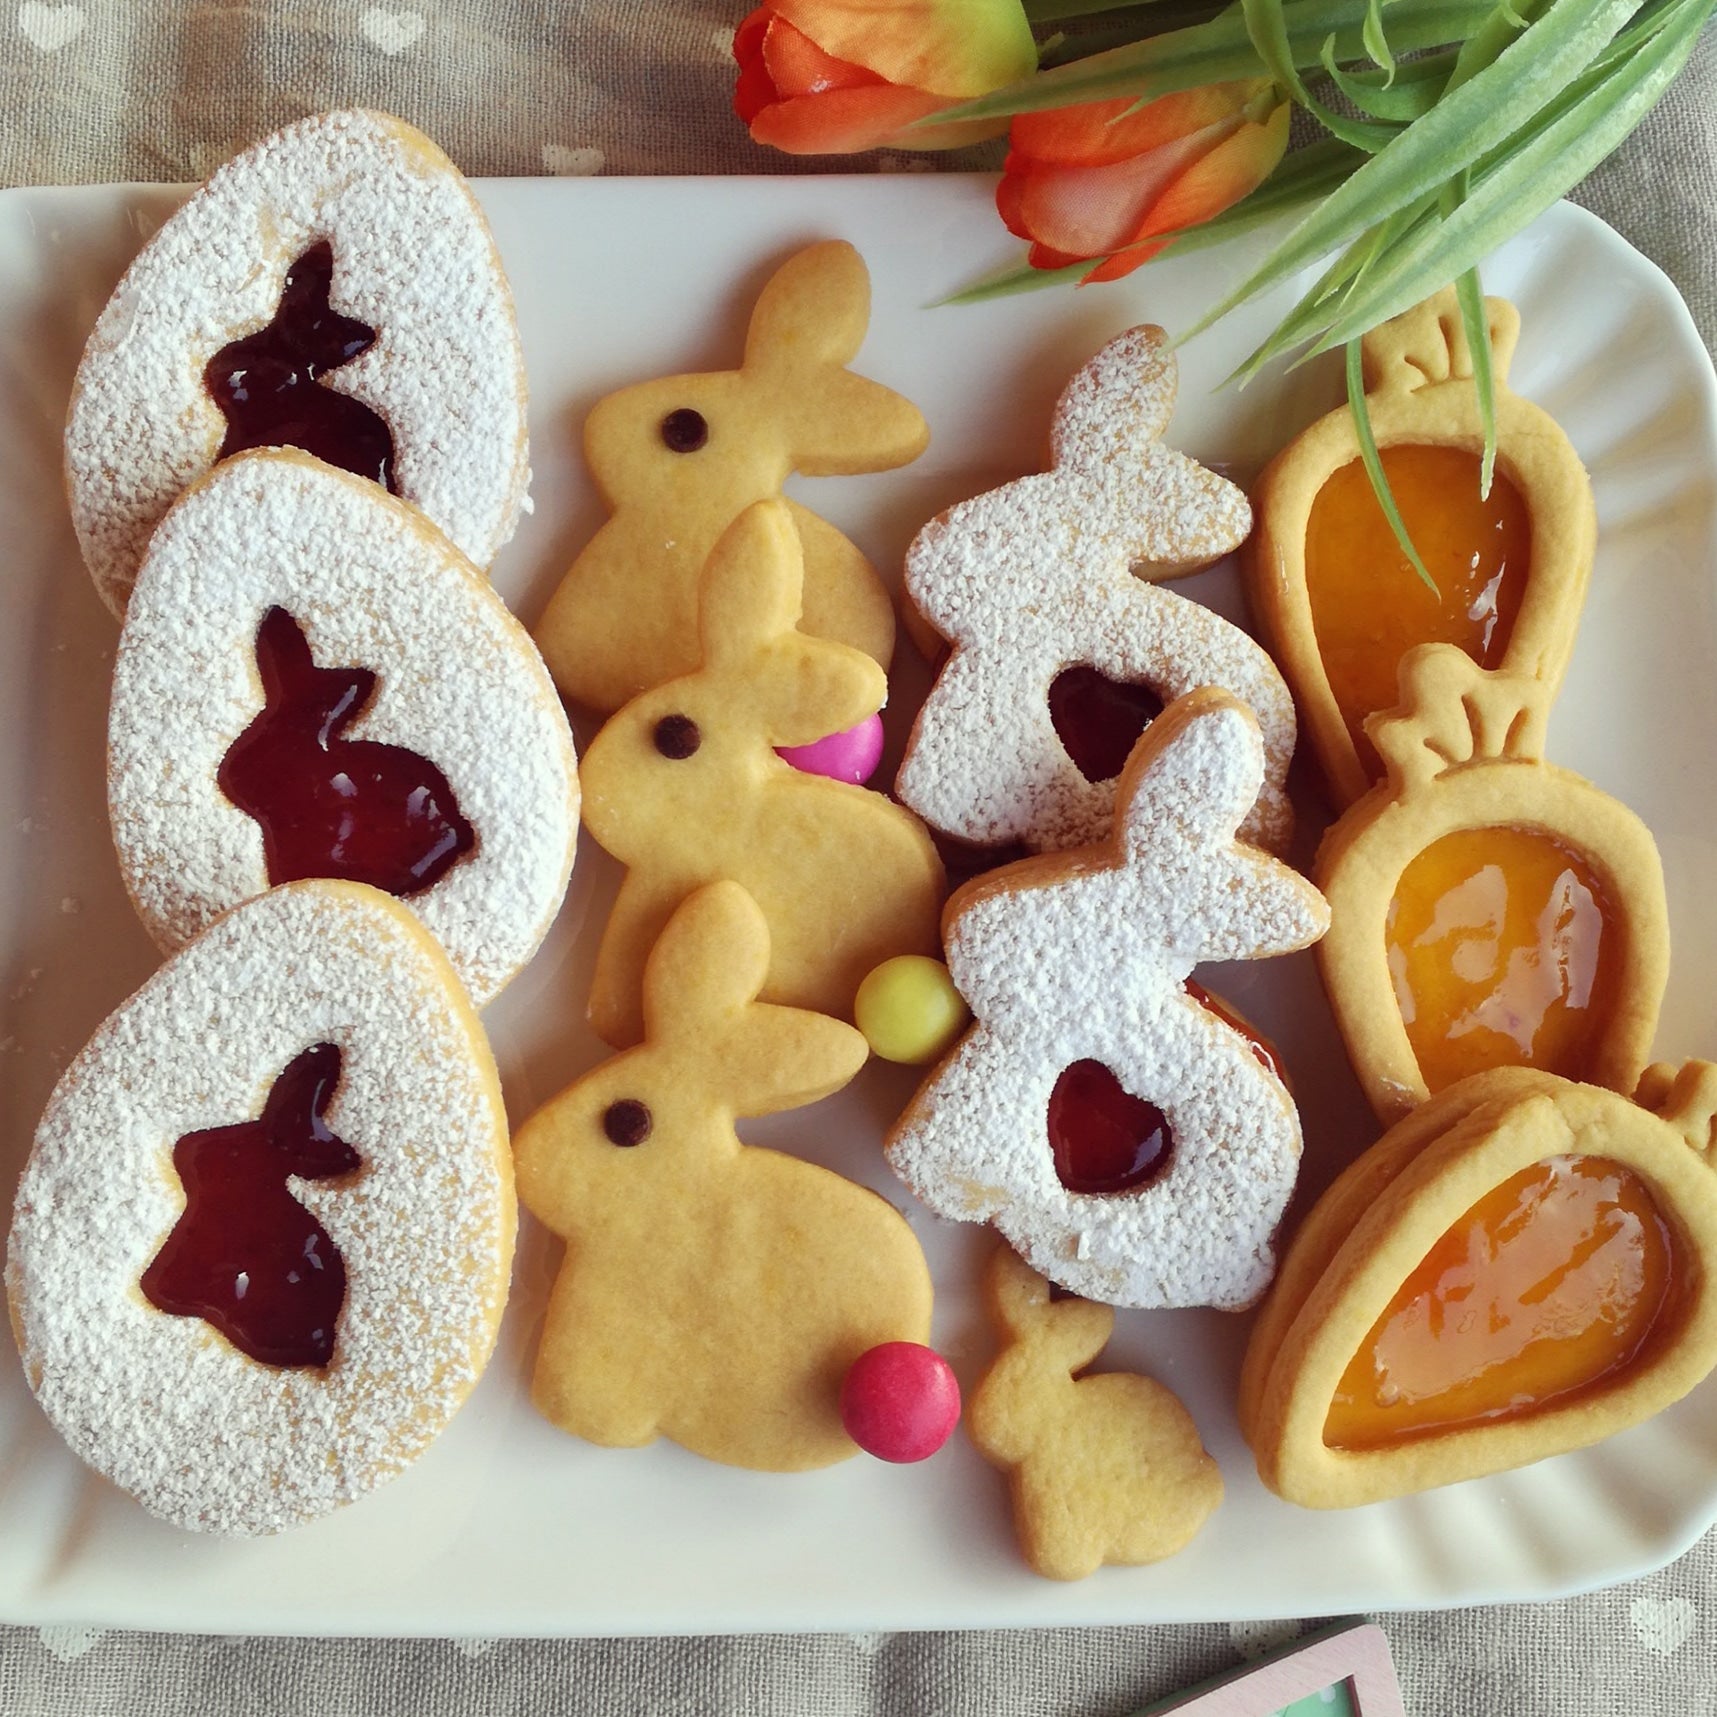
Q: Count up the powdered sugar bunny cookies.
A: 2